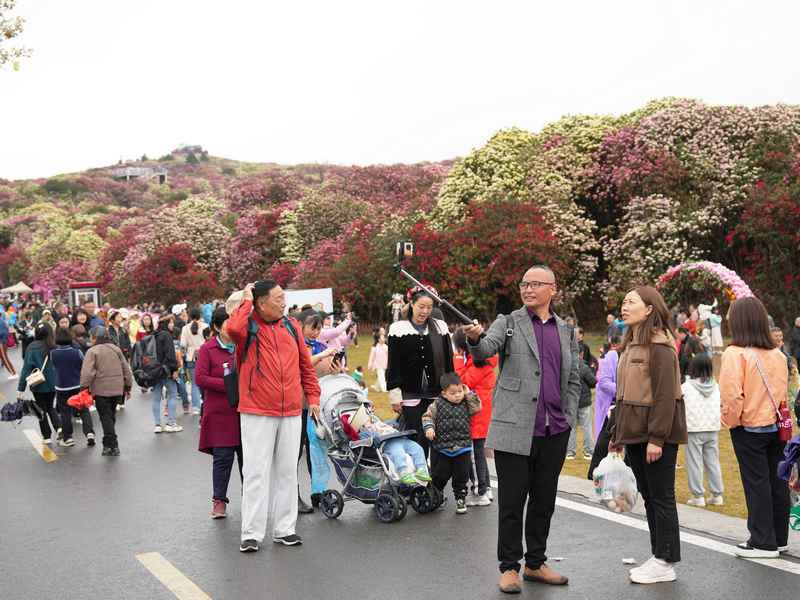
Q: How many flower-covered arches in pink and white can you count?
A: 1